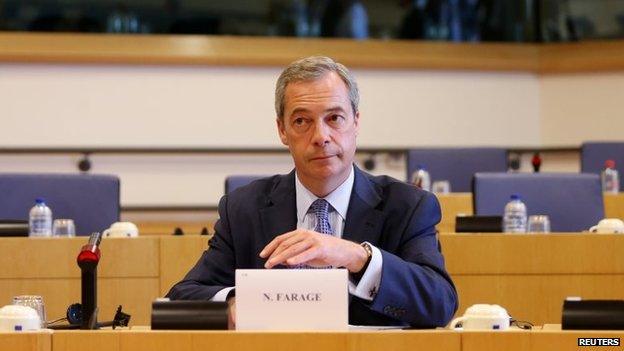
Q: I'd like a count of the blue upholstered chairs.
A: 5